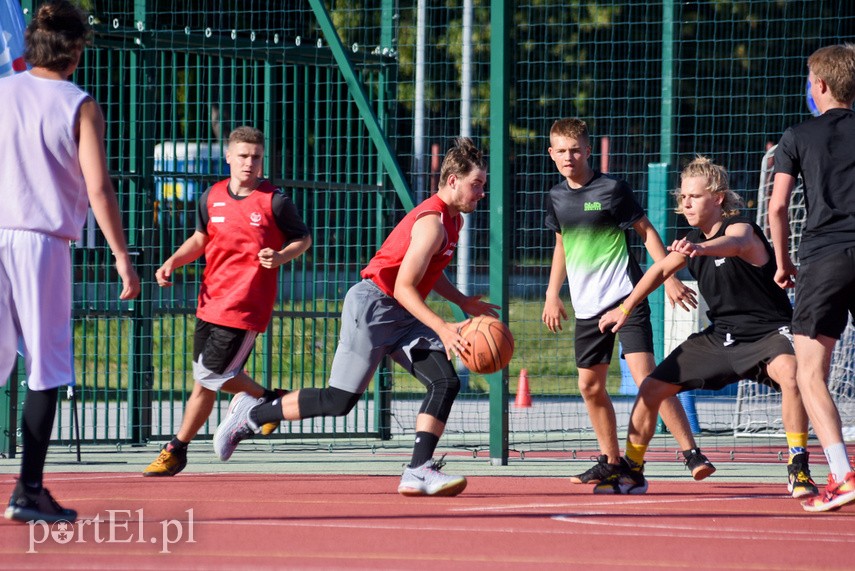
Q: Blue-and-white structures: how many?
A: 1